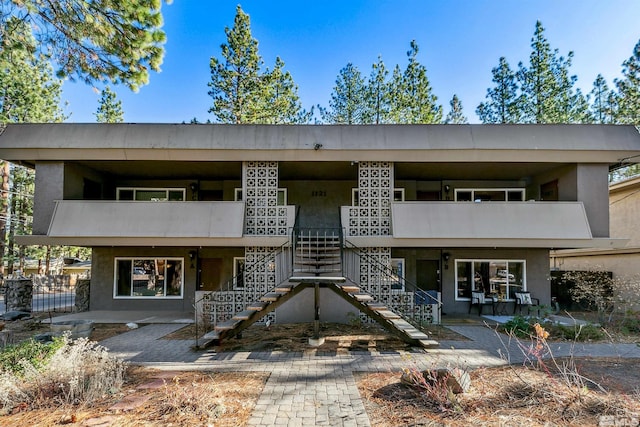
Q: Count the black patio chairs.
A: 2